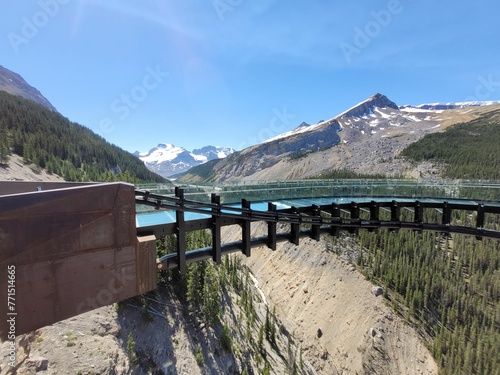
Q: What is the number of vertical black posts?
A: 13